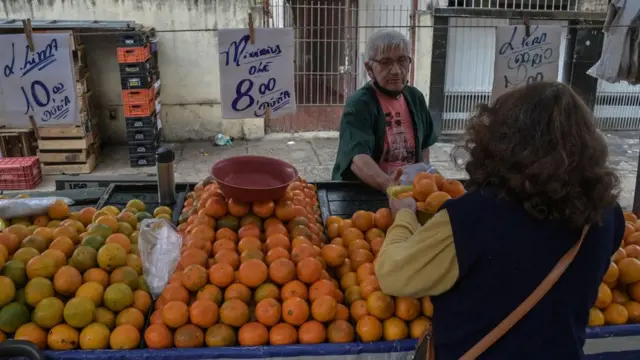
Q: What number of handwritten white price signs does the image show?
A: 3